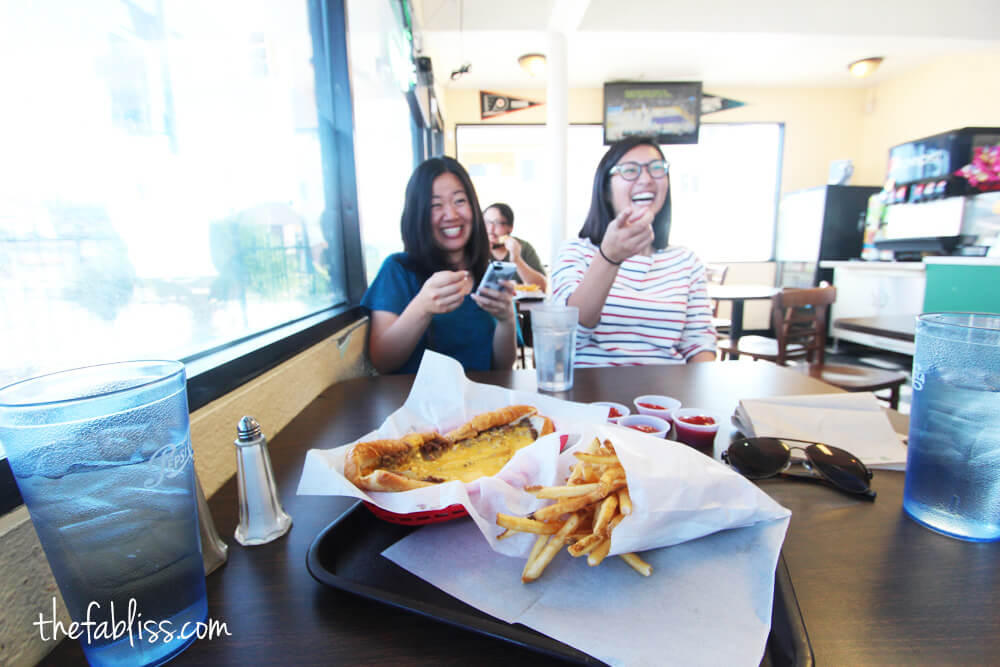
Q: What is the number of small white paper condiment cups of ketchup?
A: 4